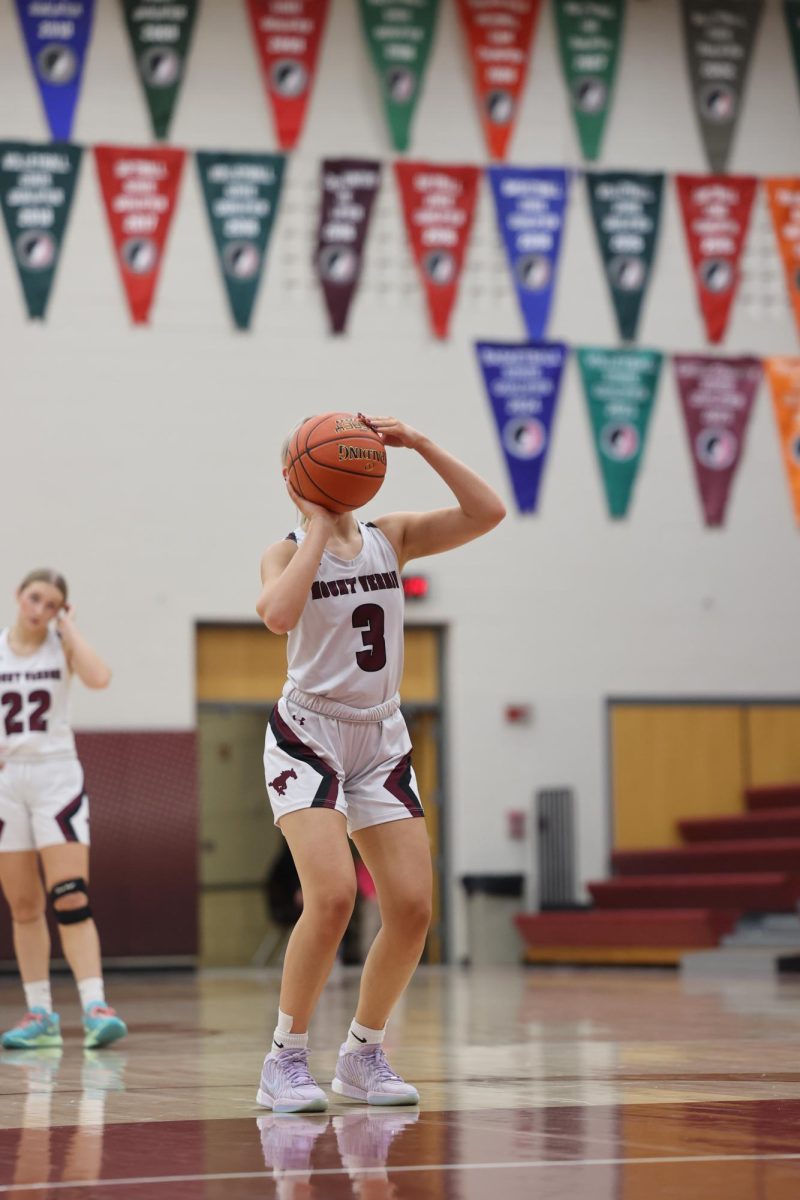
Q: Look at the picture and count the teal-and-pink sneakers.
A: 2